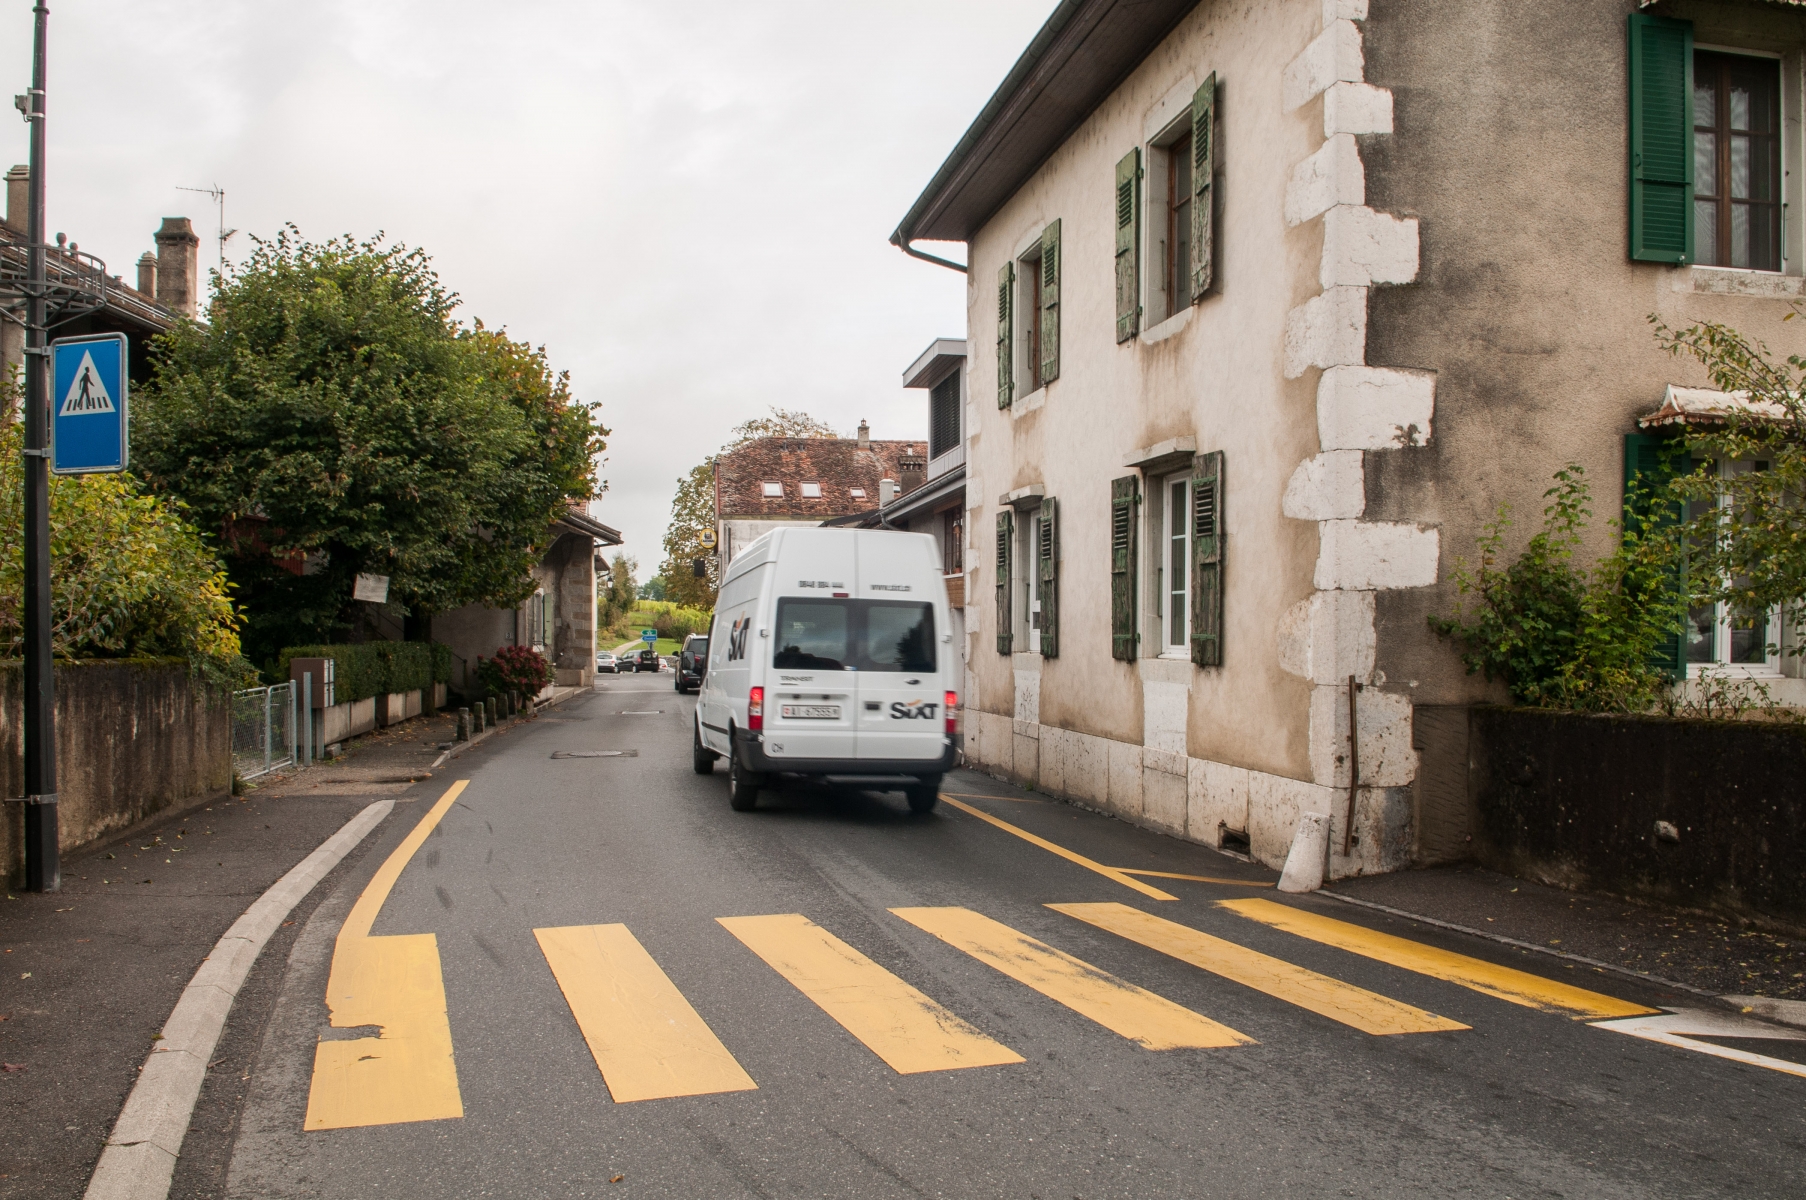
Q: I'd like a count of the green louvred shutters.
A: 10